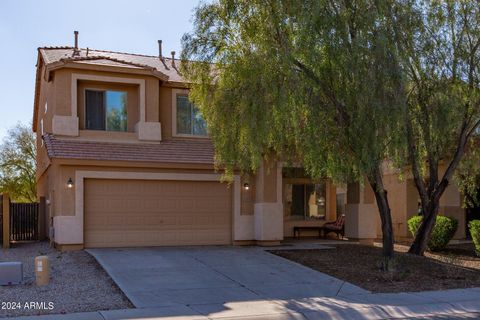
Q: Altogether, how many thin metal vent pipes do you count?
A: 3